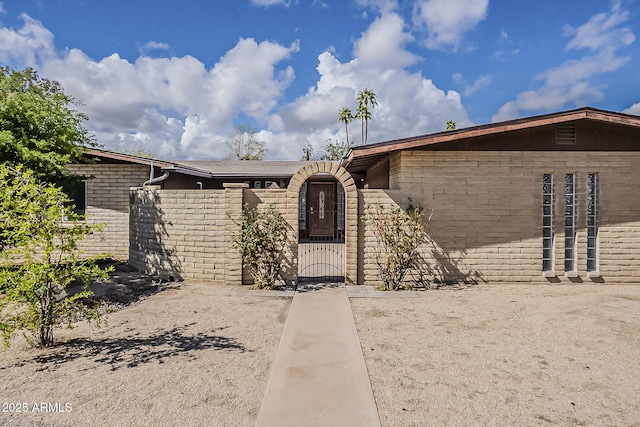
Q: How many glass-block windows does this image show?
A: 3